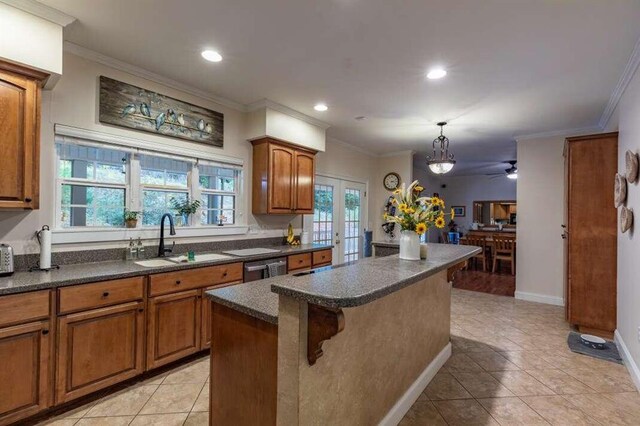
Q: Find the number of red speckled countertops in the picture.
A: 0